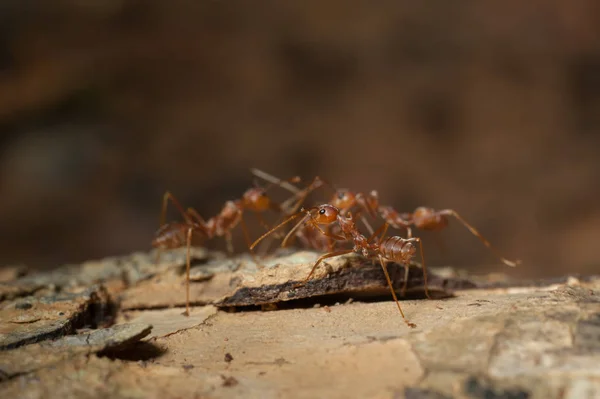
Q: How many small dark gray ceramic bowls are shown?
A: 0